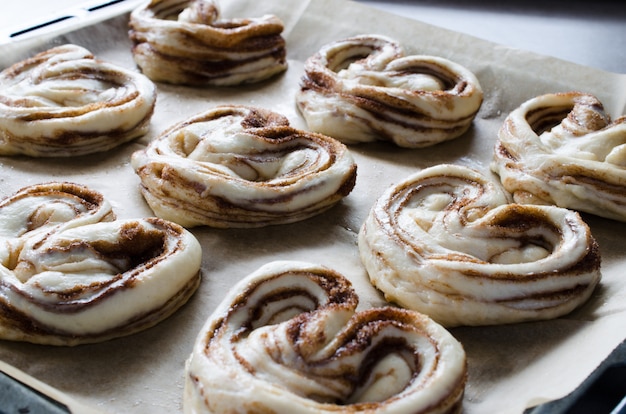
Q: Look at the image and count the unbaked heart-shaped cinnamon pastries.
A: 8